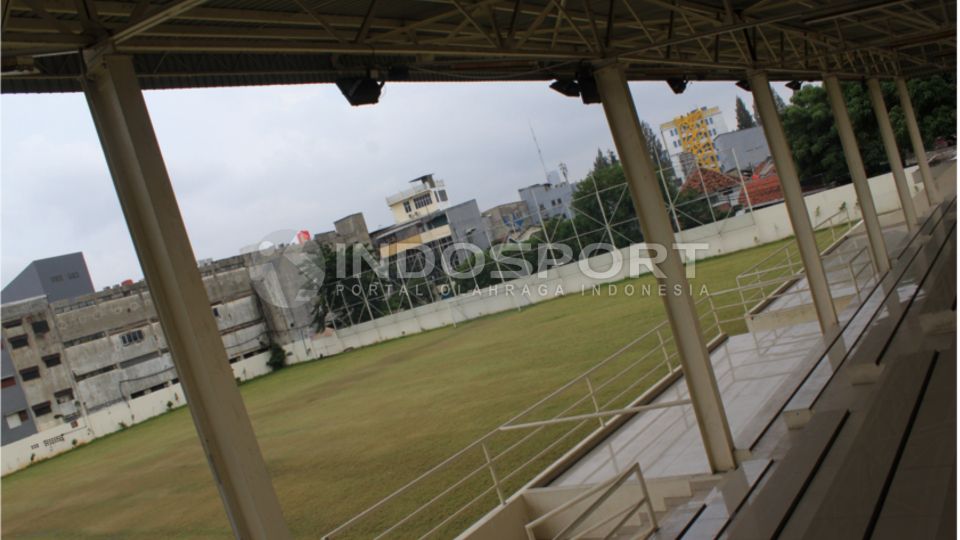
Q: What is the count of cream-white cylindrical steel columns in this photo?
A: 6